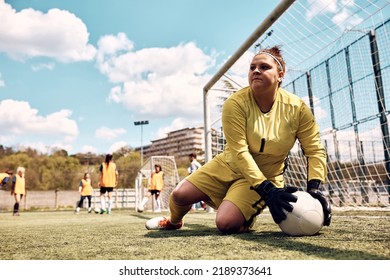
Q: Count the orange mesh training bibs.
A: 5